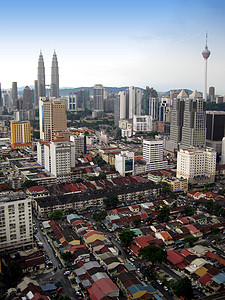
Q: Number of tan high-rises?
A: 1